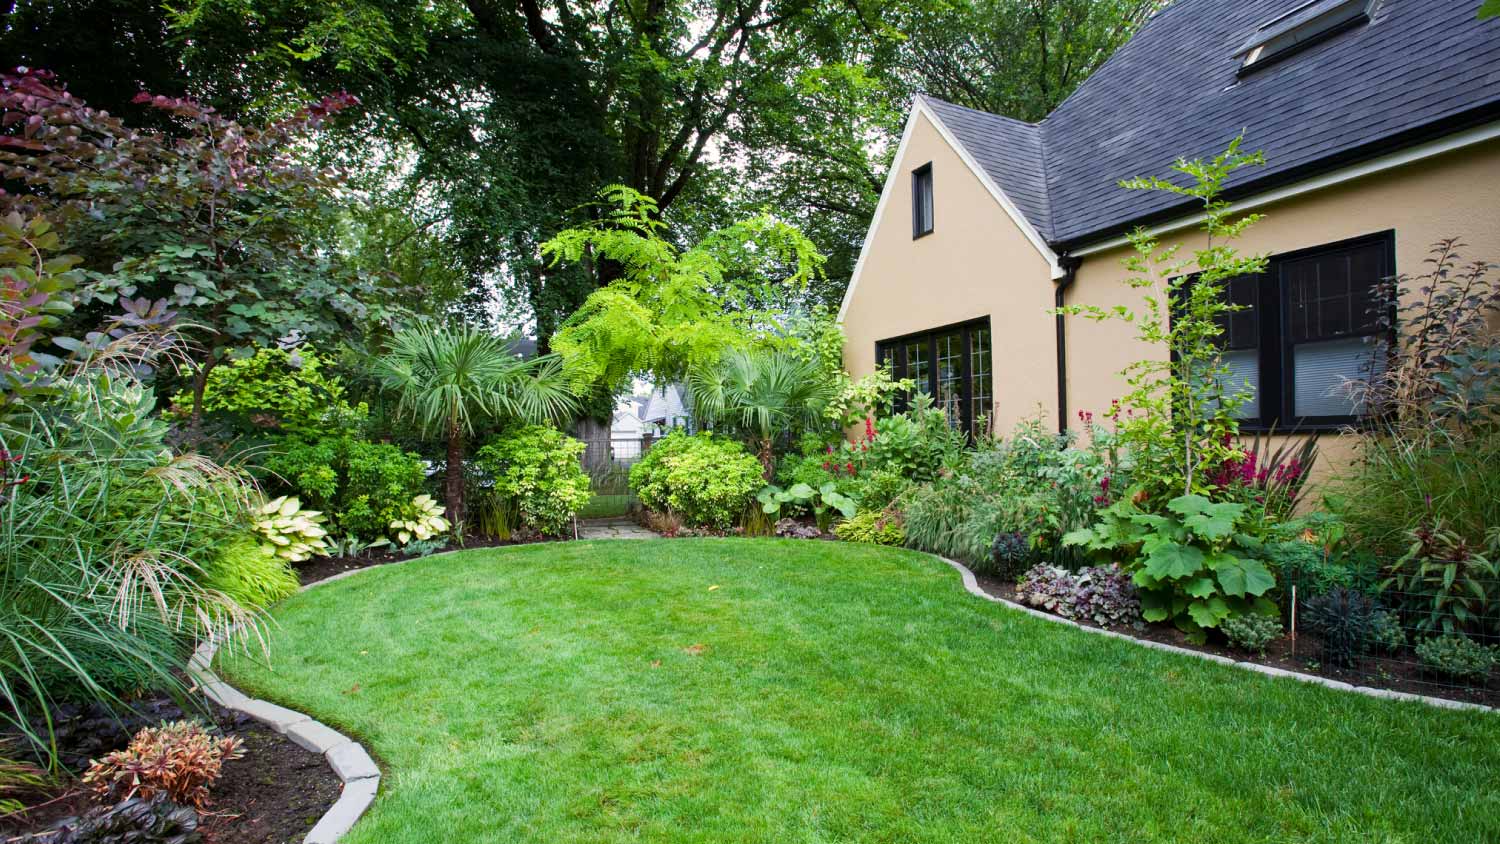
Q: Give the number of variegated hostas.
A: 2